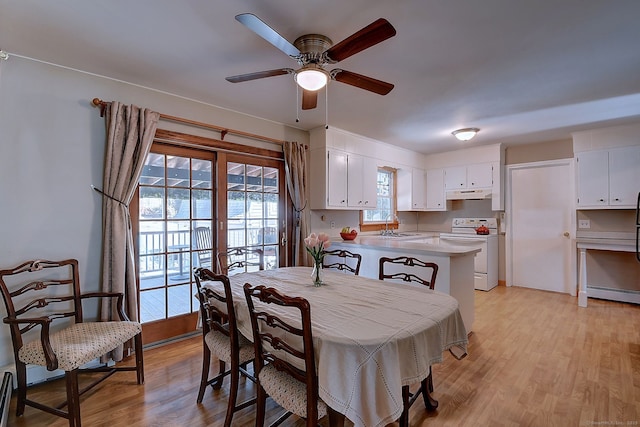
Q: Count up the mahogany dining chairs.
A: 6